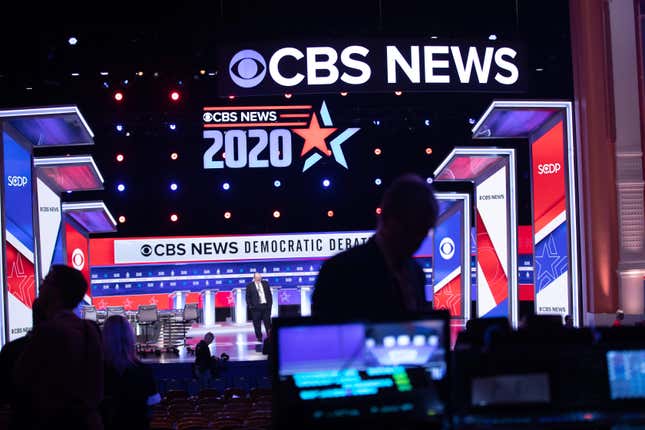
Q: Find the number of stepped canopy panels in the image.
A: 6